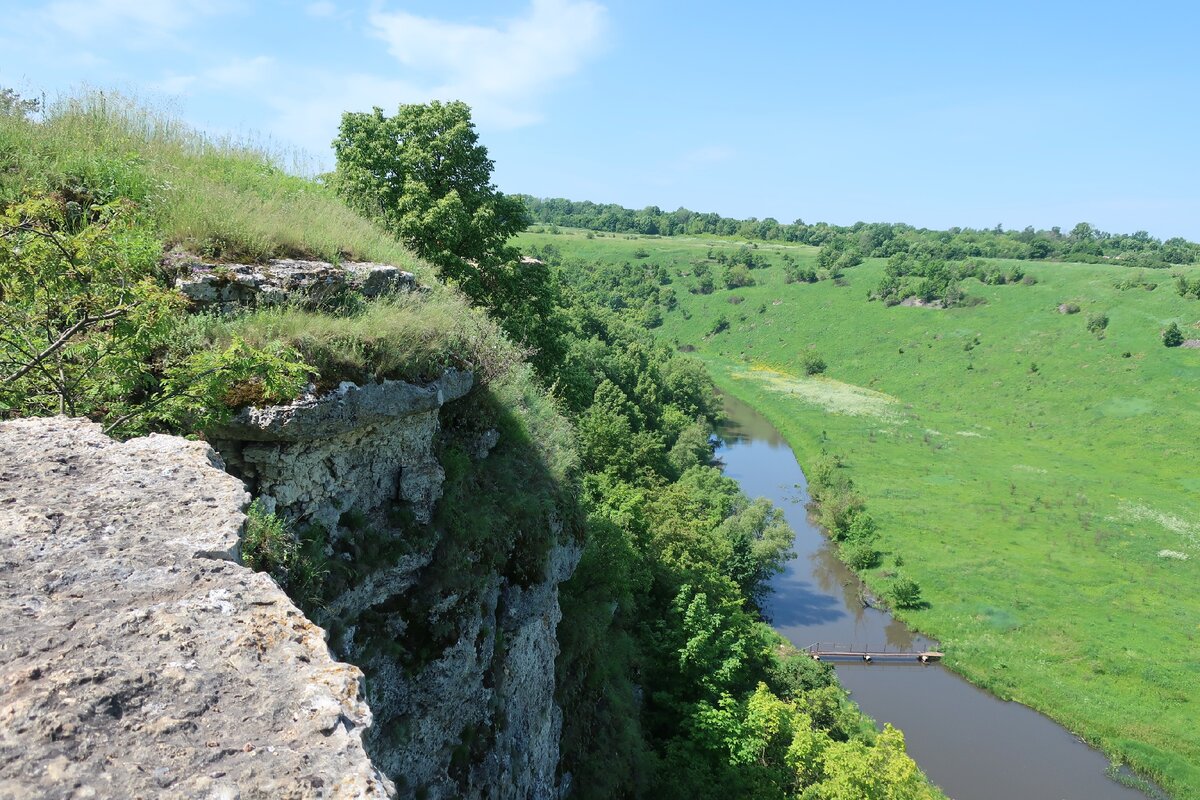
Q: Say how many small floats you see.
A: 3